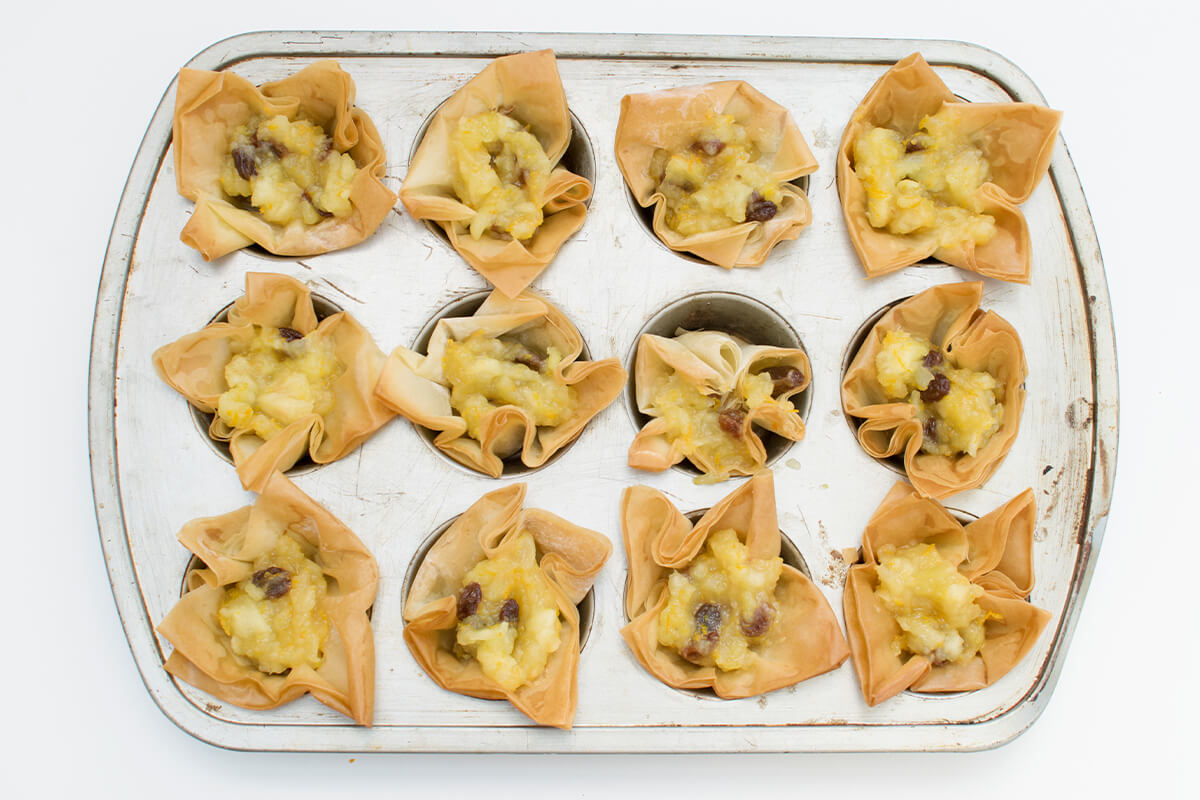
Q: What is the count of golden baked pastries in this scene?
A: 12